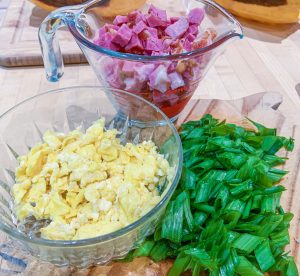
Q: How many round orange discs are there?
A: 0